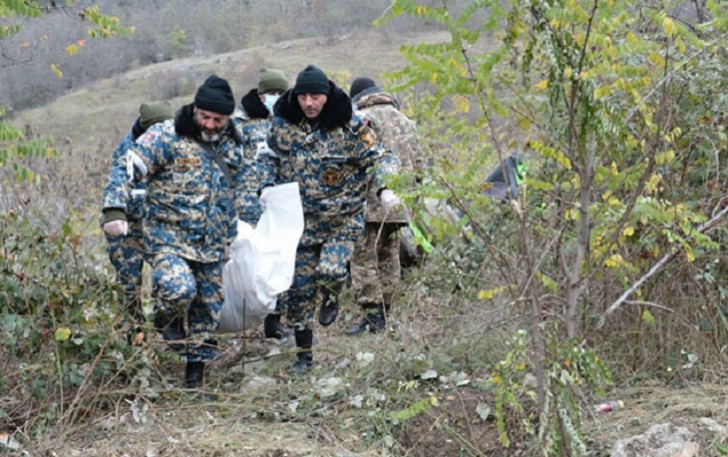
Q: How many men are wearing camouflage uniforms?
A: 5